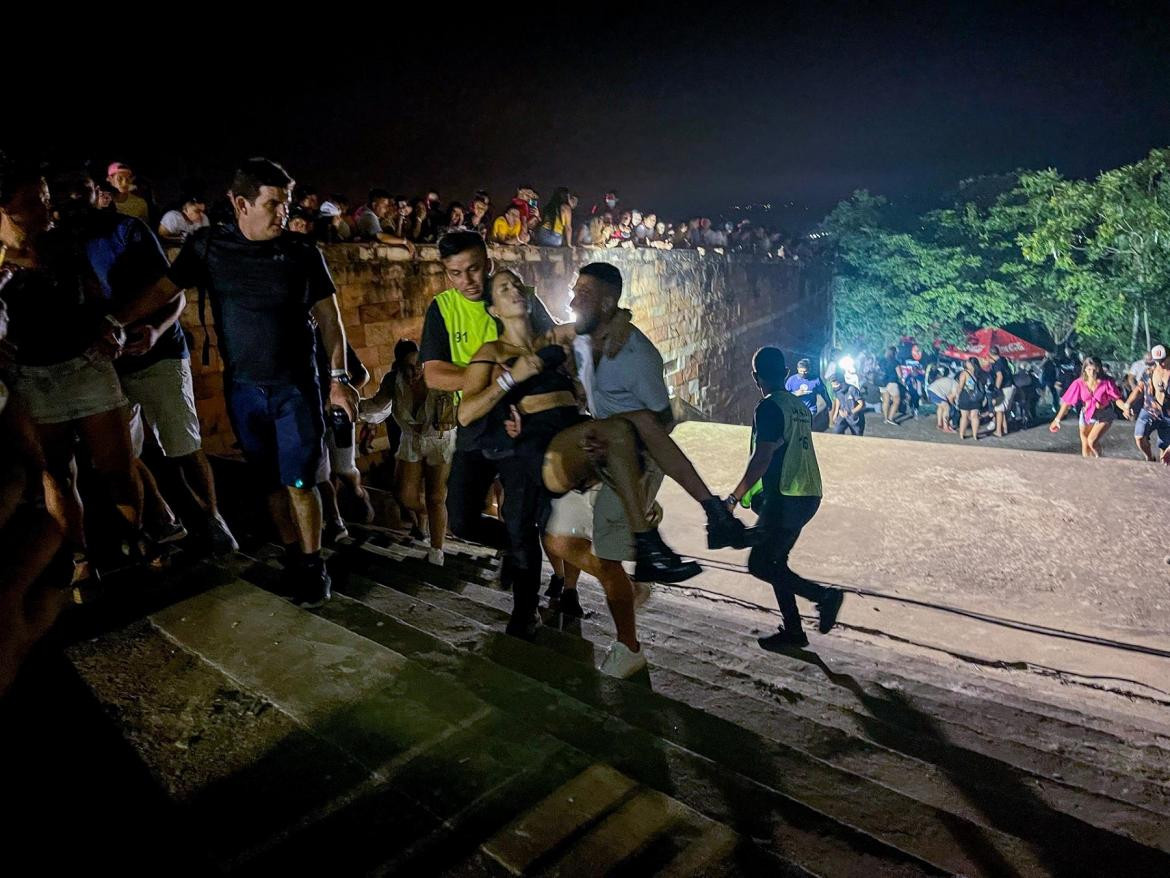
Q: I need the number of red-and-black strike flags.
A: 0